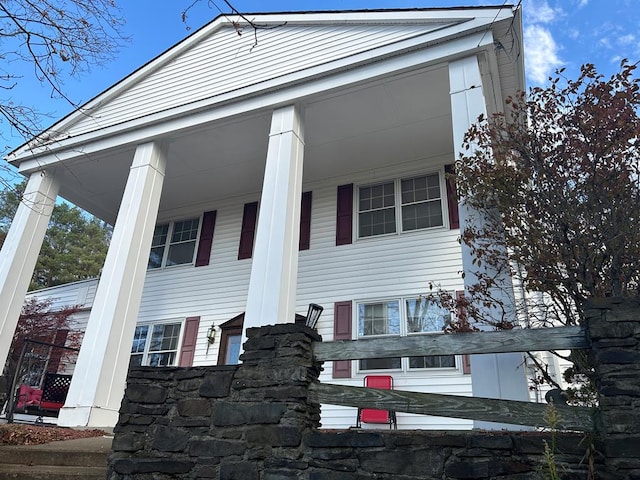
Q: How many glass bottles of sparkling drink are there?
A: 0